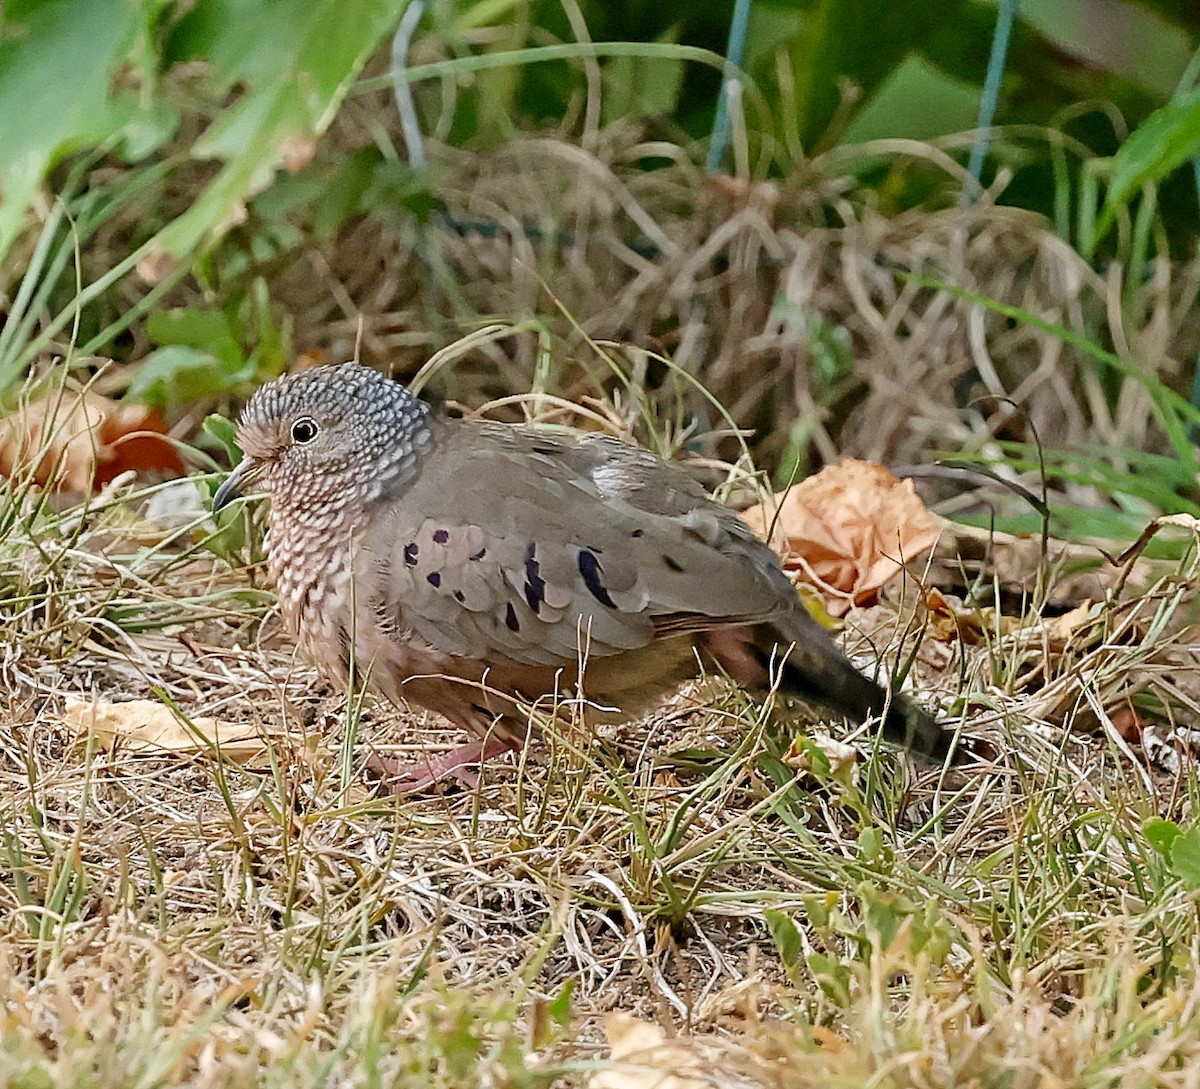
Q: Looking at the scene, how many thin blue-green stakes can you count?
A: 2